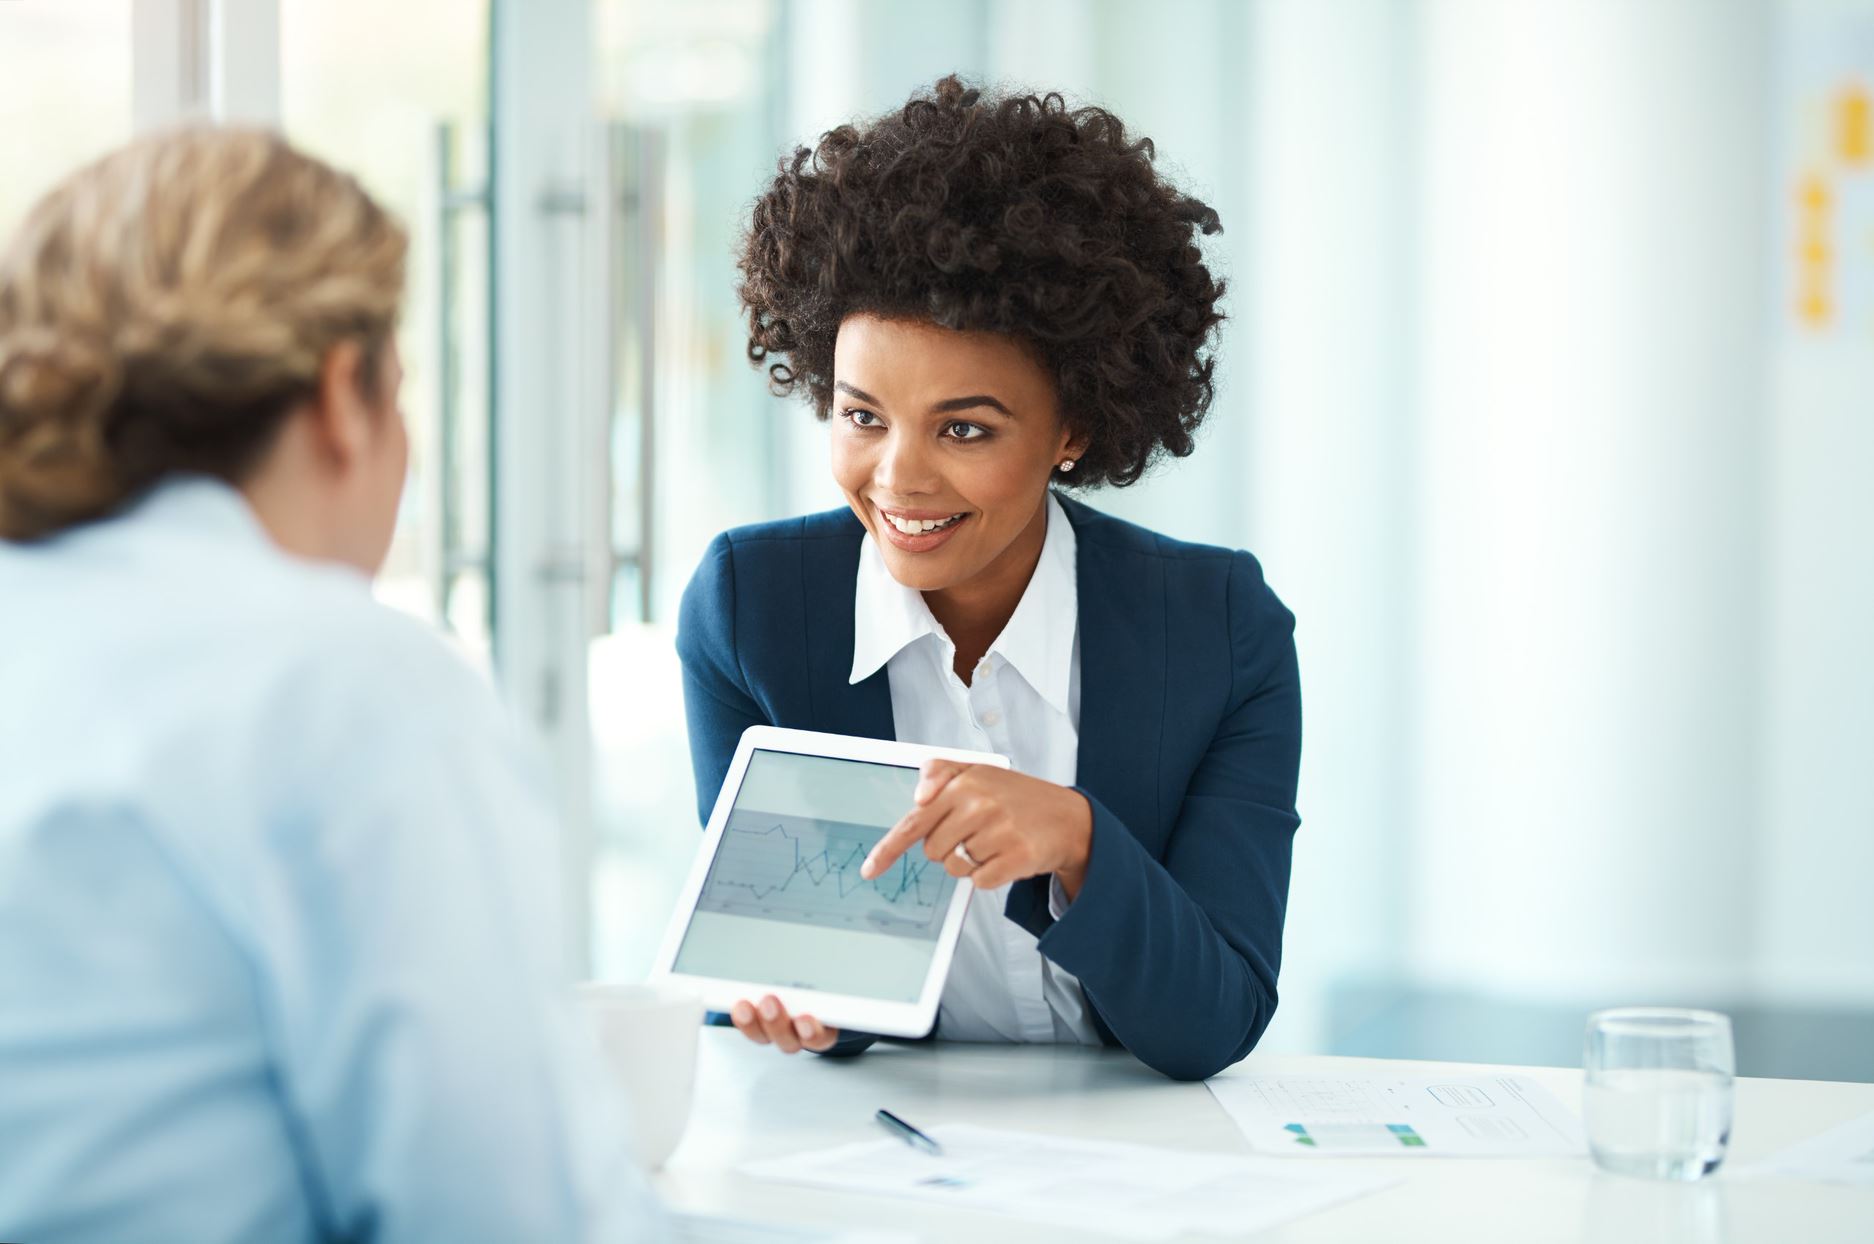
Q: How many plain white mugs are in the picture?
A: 1